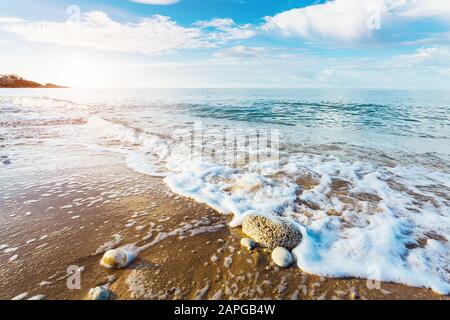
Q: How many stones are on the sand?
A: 5